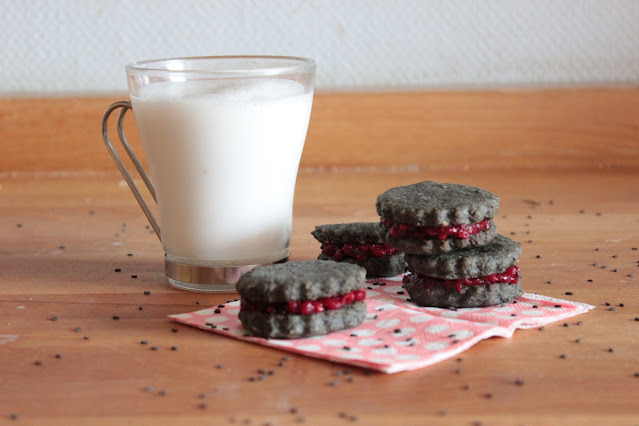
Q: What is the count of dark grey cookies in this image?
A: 4